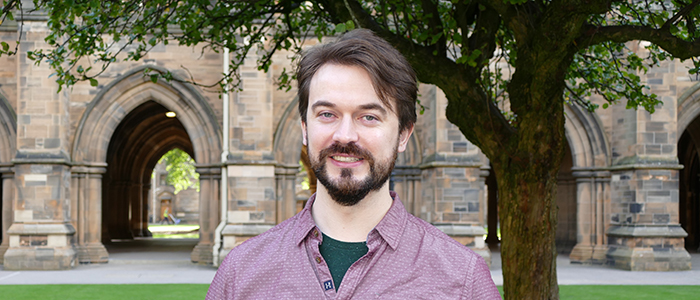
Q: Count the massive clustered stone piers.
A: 4